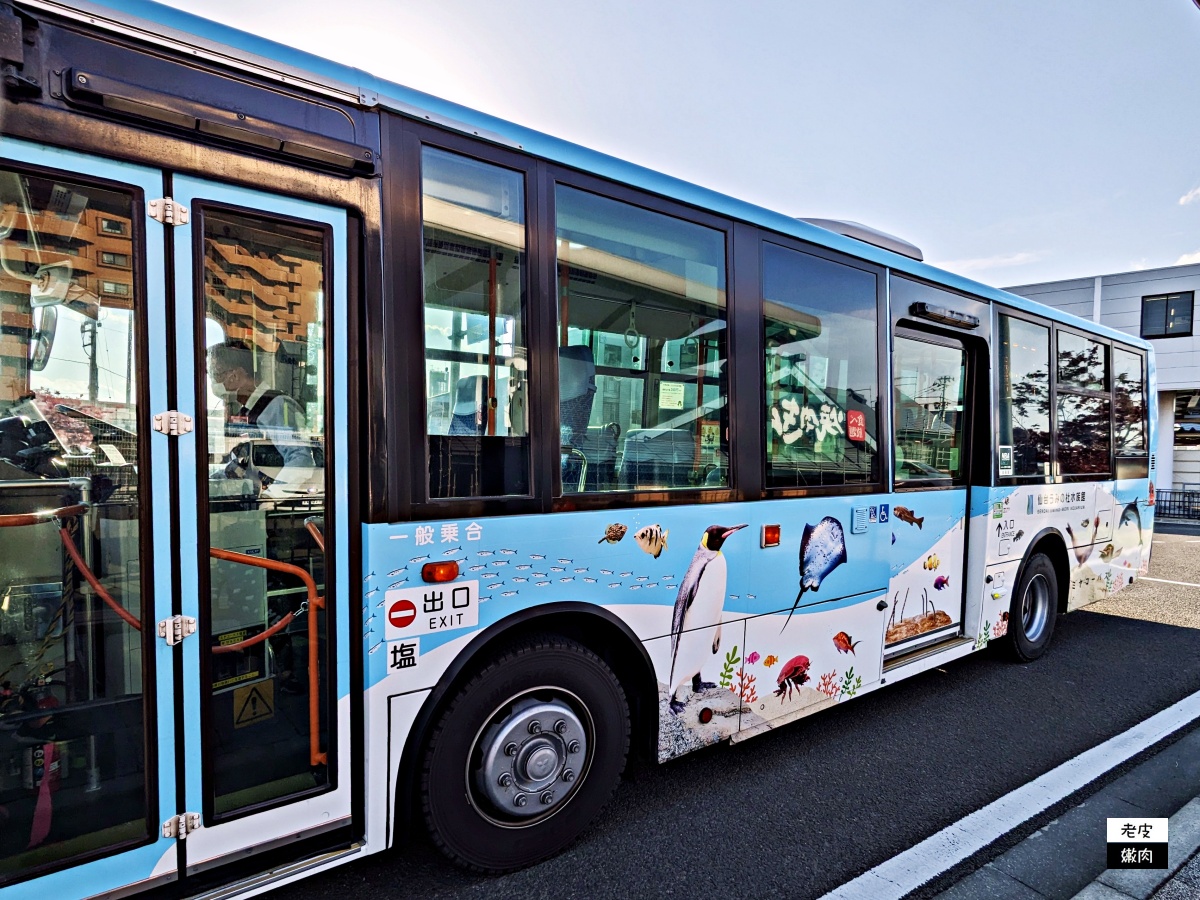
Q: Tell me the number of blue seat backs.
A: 4